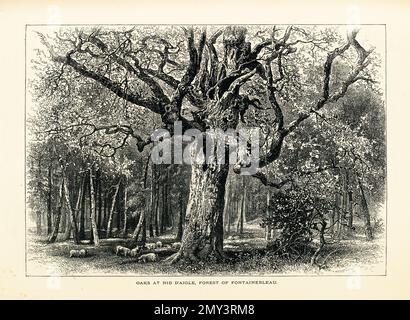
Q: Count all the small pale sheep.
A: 8